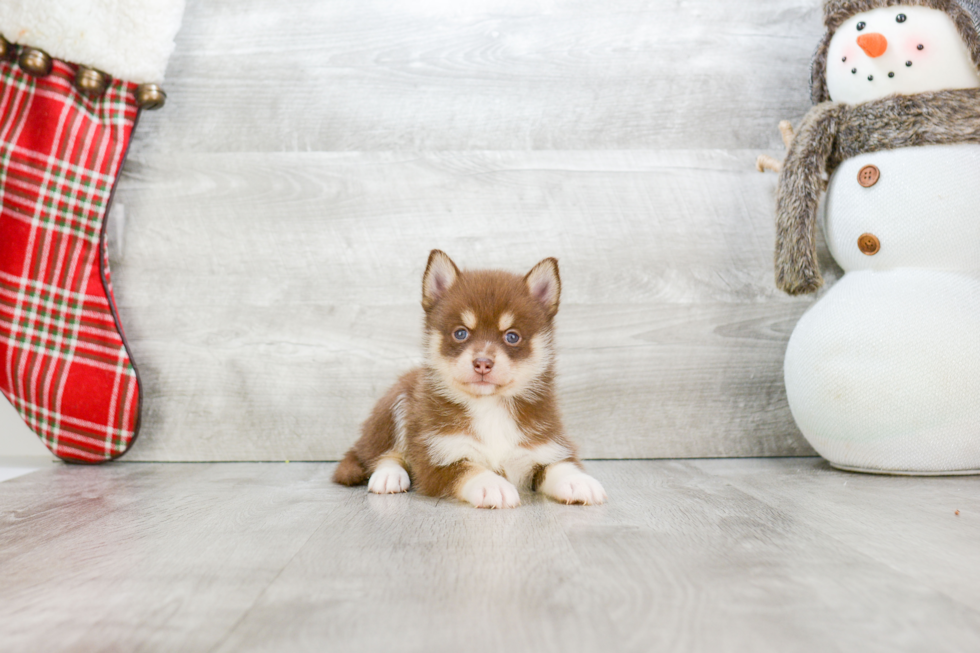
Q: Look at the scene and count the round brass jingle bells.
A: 4